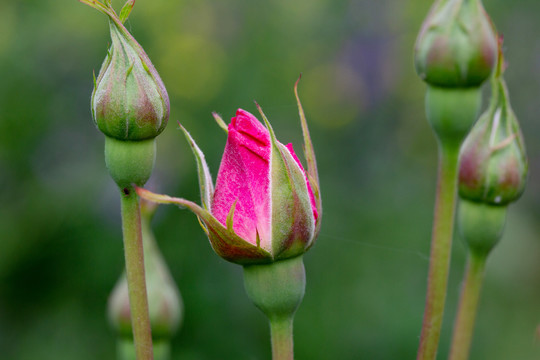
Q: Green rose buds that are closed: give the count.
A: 4